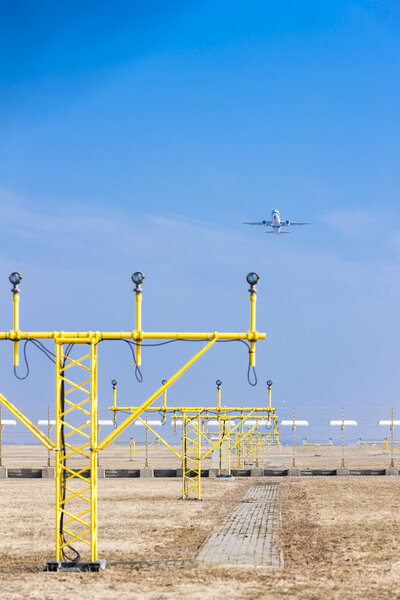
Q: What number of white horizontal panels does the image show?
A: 10